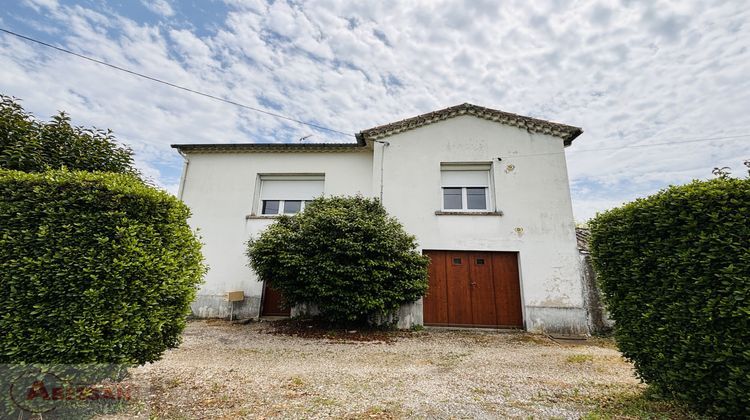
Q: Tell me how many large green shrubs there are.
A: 3